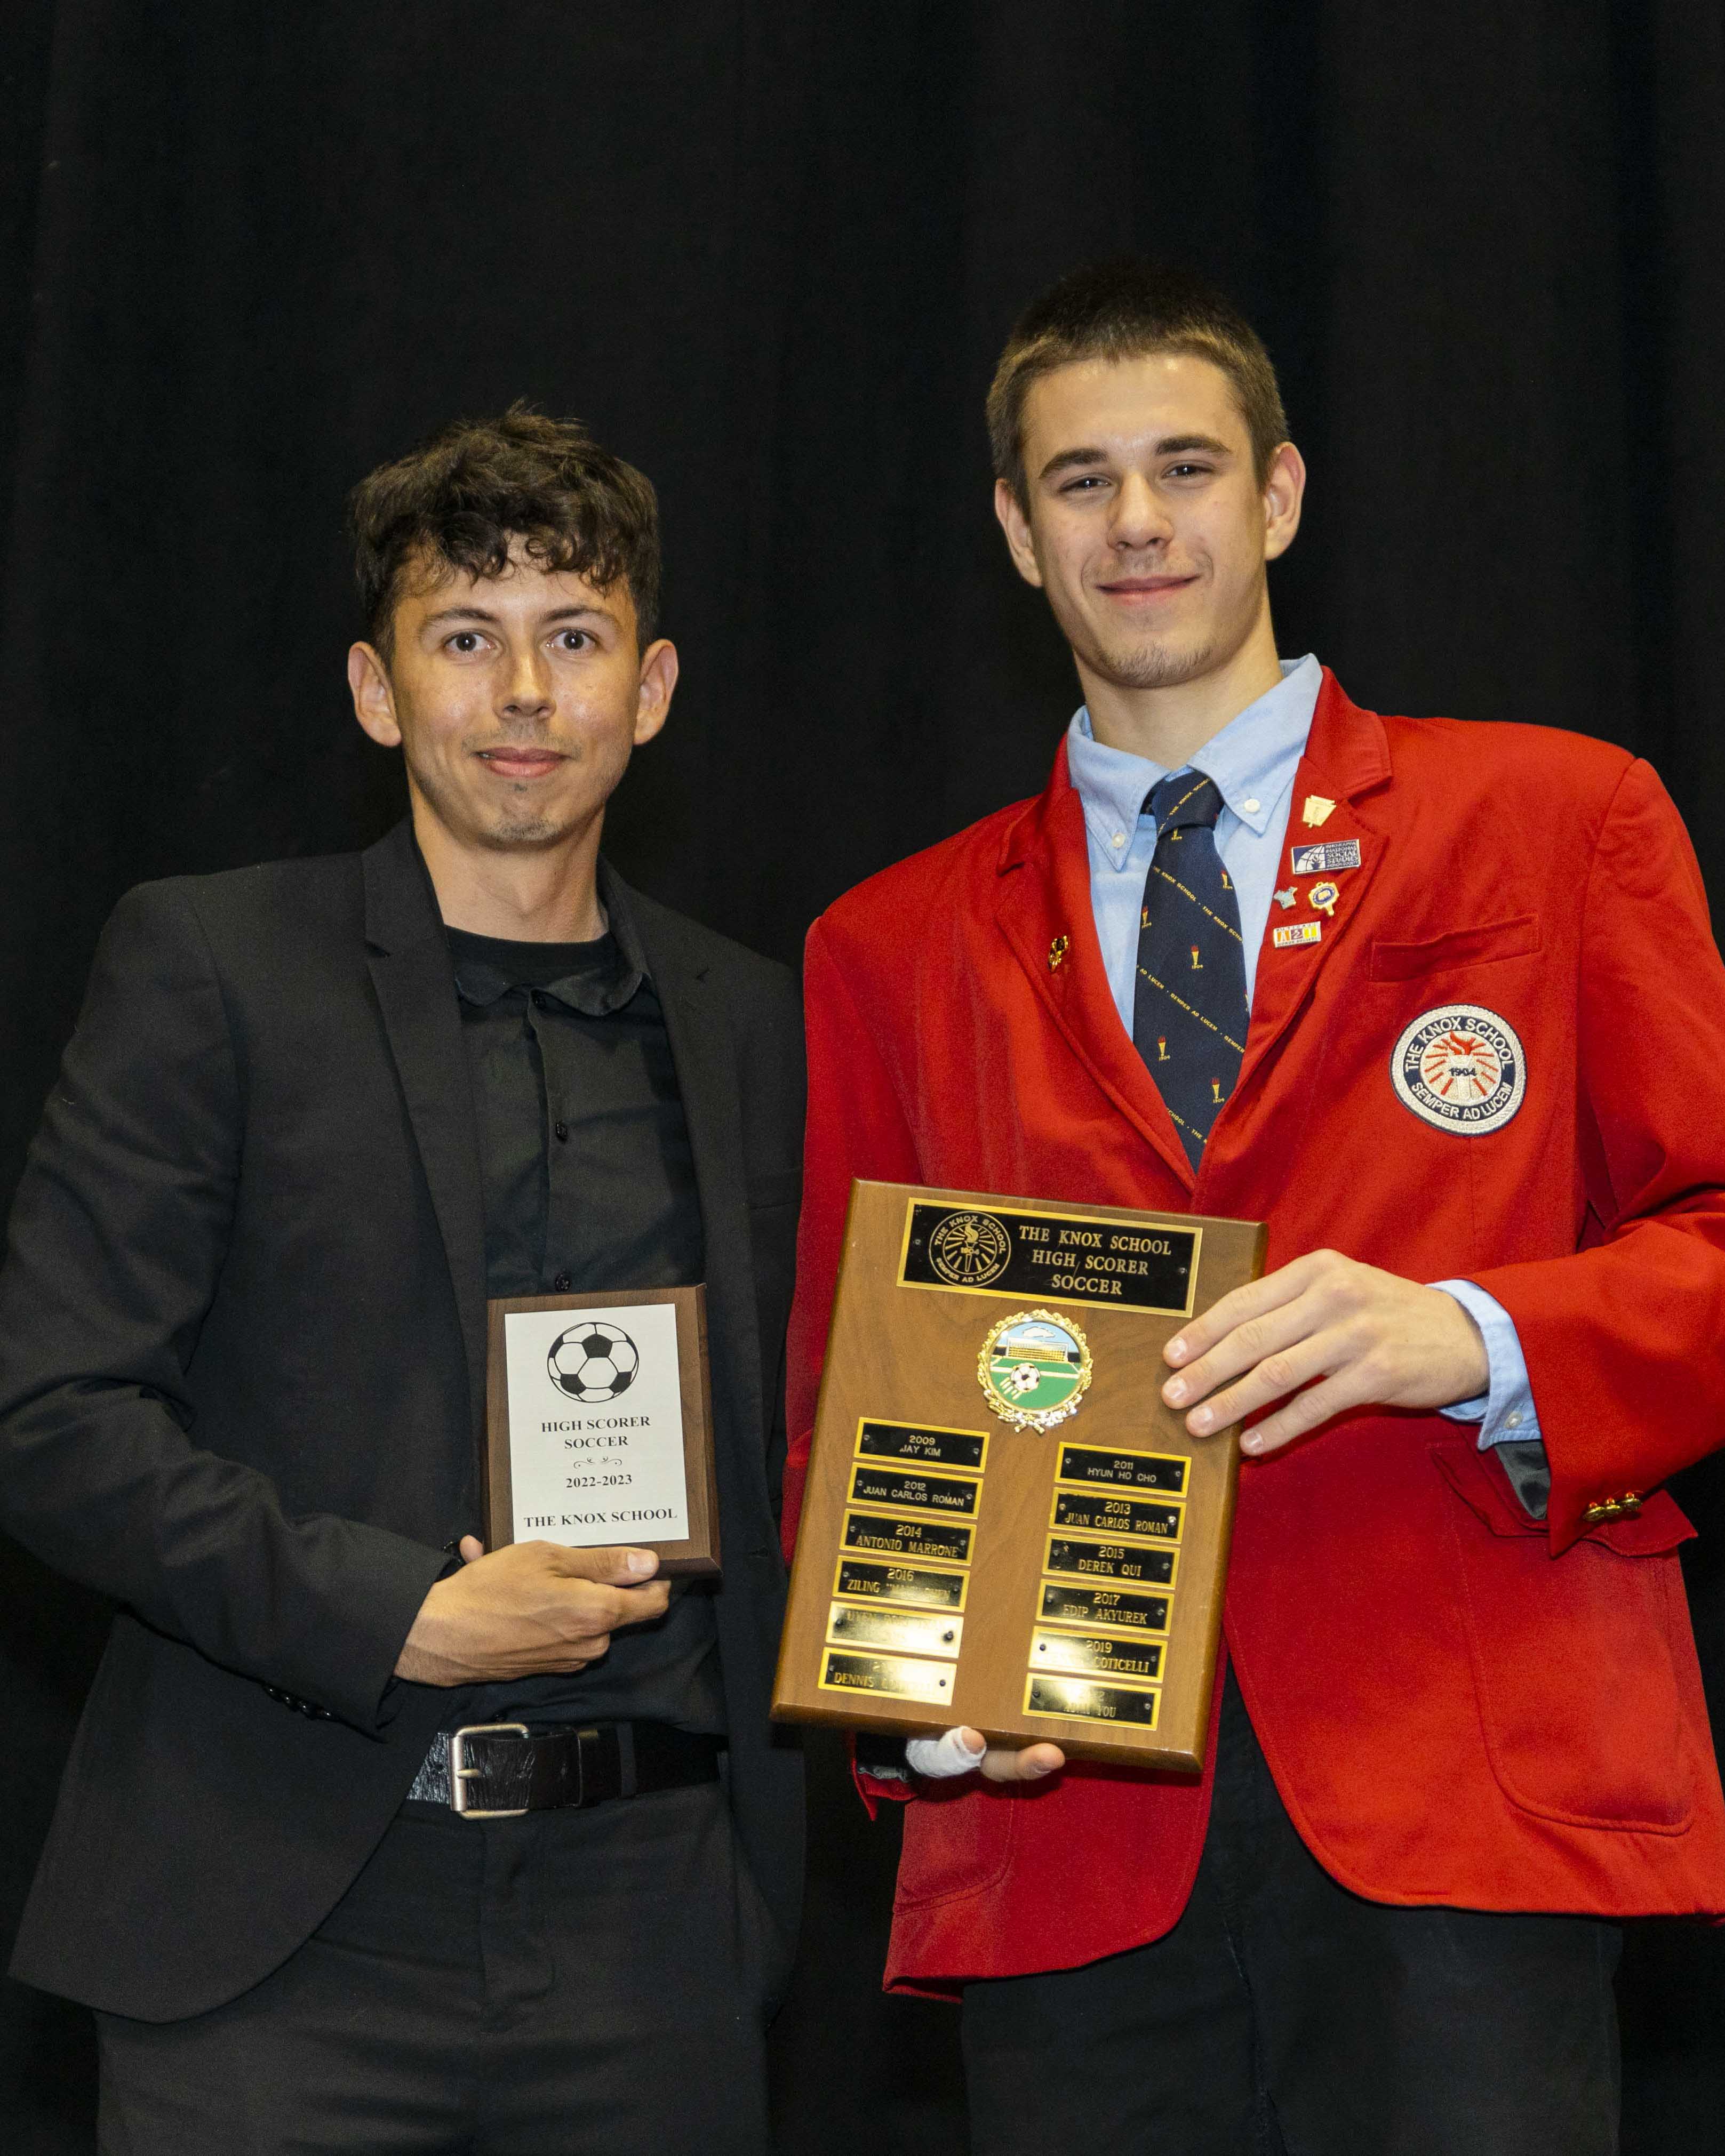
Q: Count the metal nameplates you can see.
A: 12